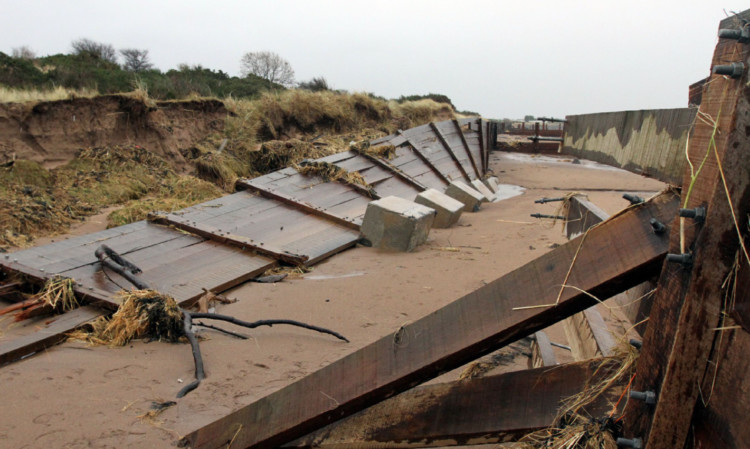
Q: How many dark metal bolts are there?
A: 11